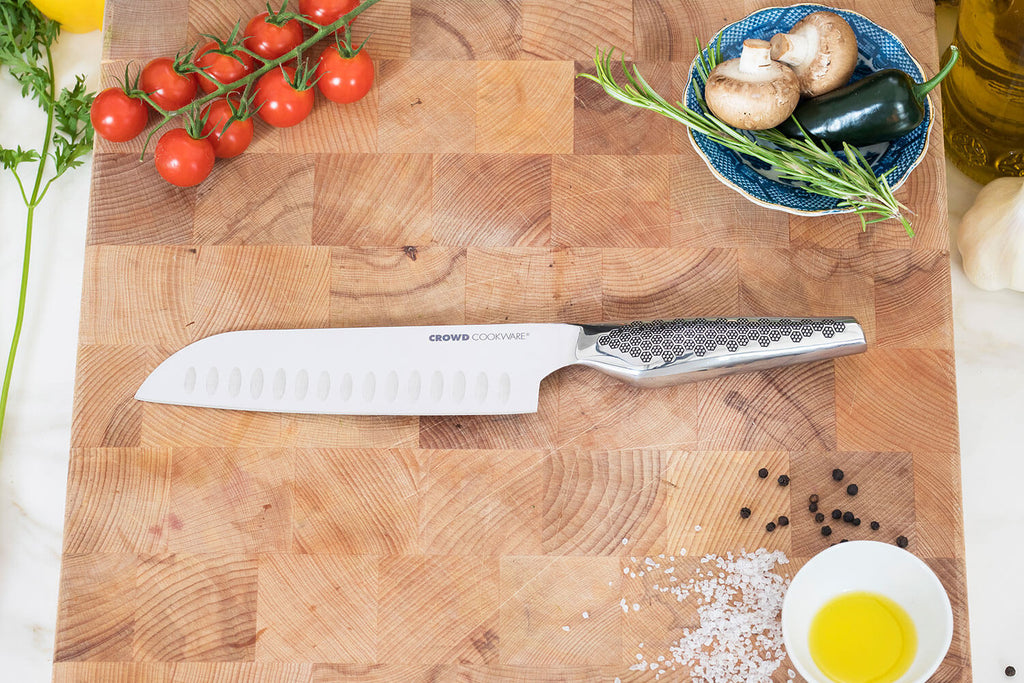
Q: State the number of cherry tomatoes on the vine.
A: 9